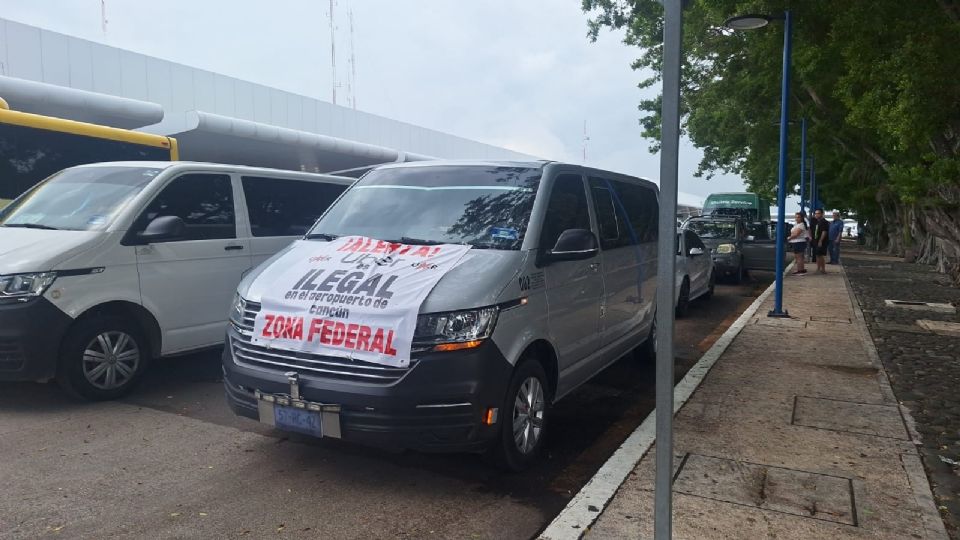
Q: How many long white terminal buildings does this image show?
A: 1